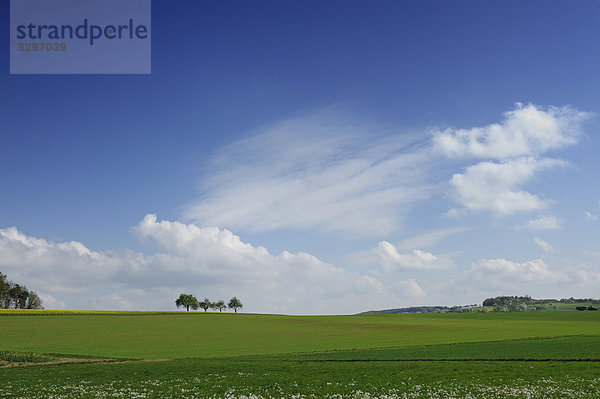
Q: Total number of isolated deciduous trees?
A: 4